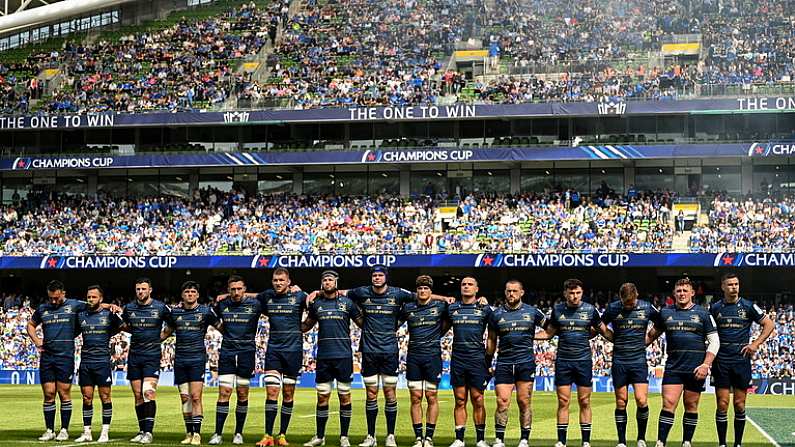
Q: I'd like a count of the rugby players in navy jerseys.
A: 15